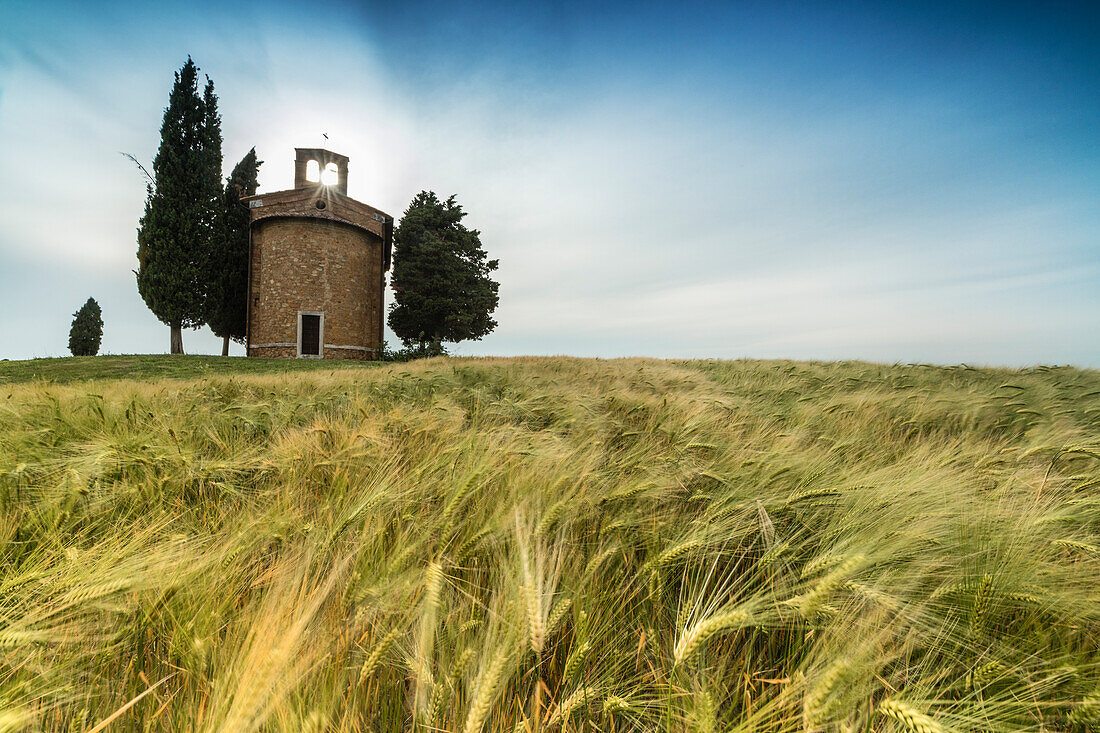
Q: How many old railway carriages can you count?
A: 0